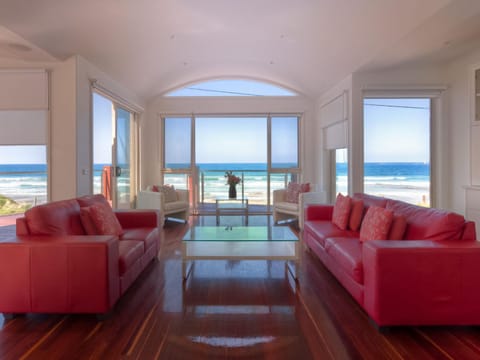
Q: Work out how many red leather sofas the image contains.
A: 2